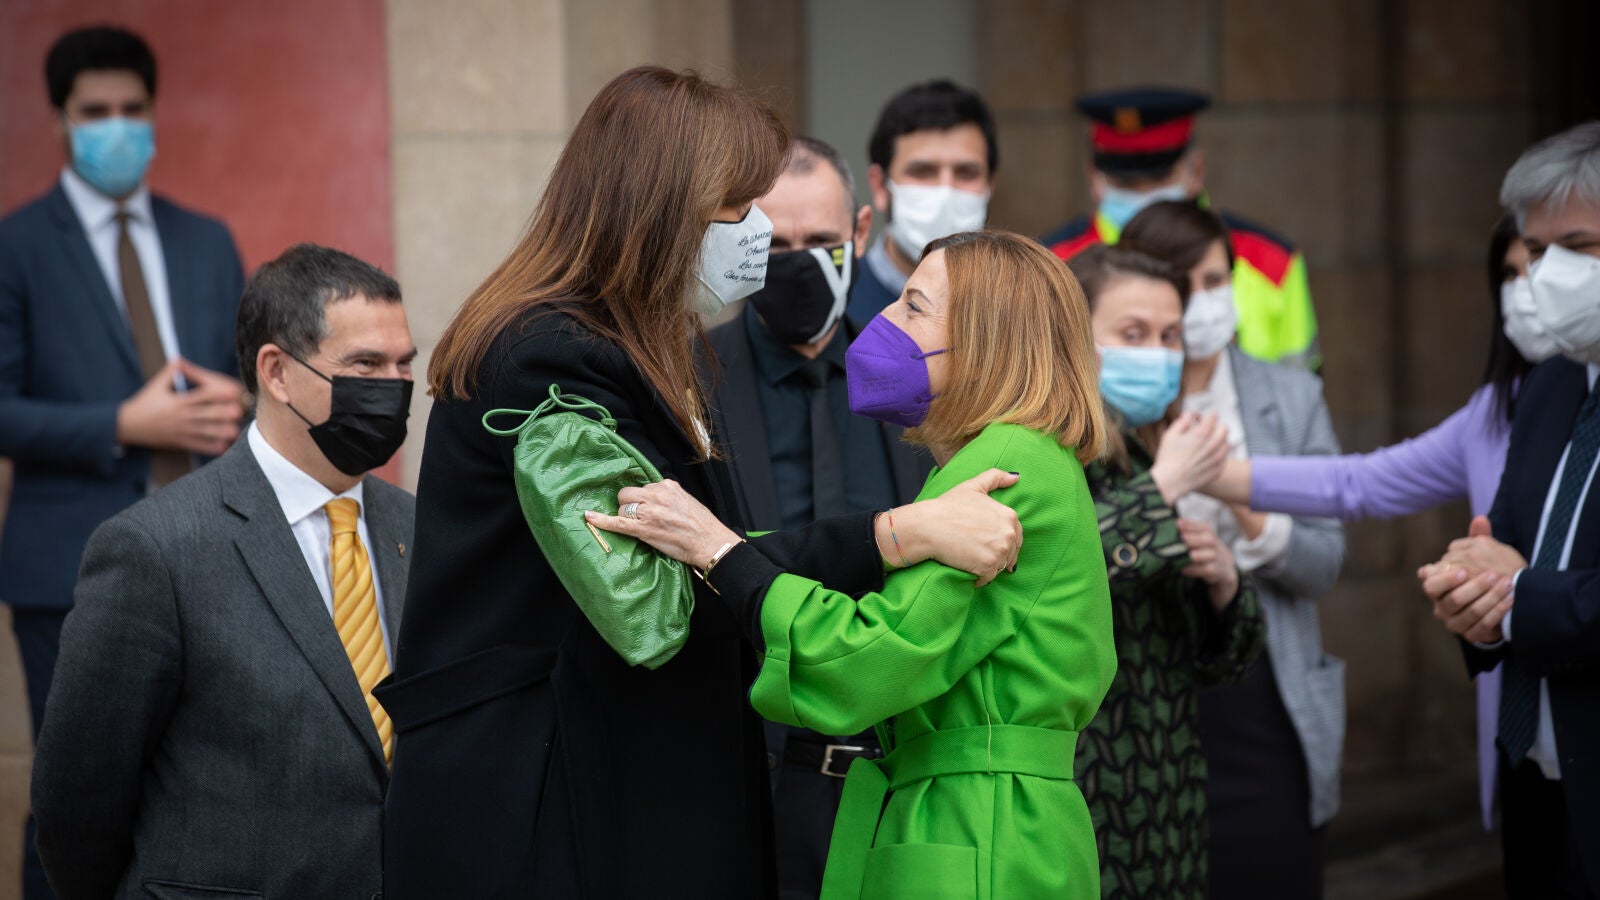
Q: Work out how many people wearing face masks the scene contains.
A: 11